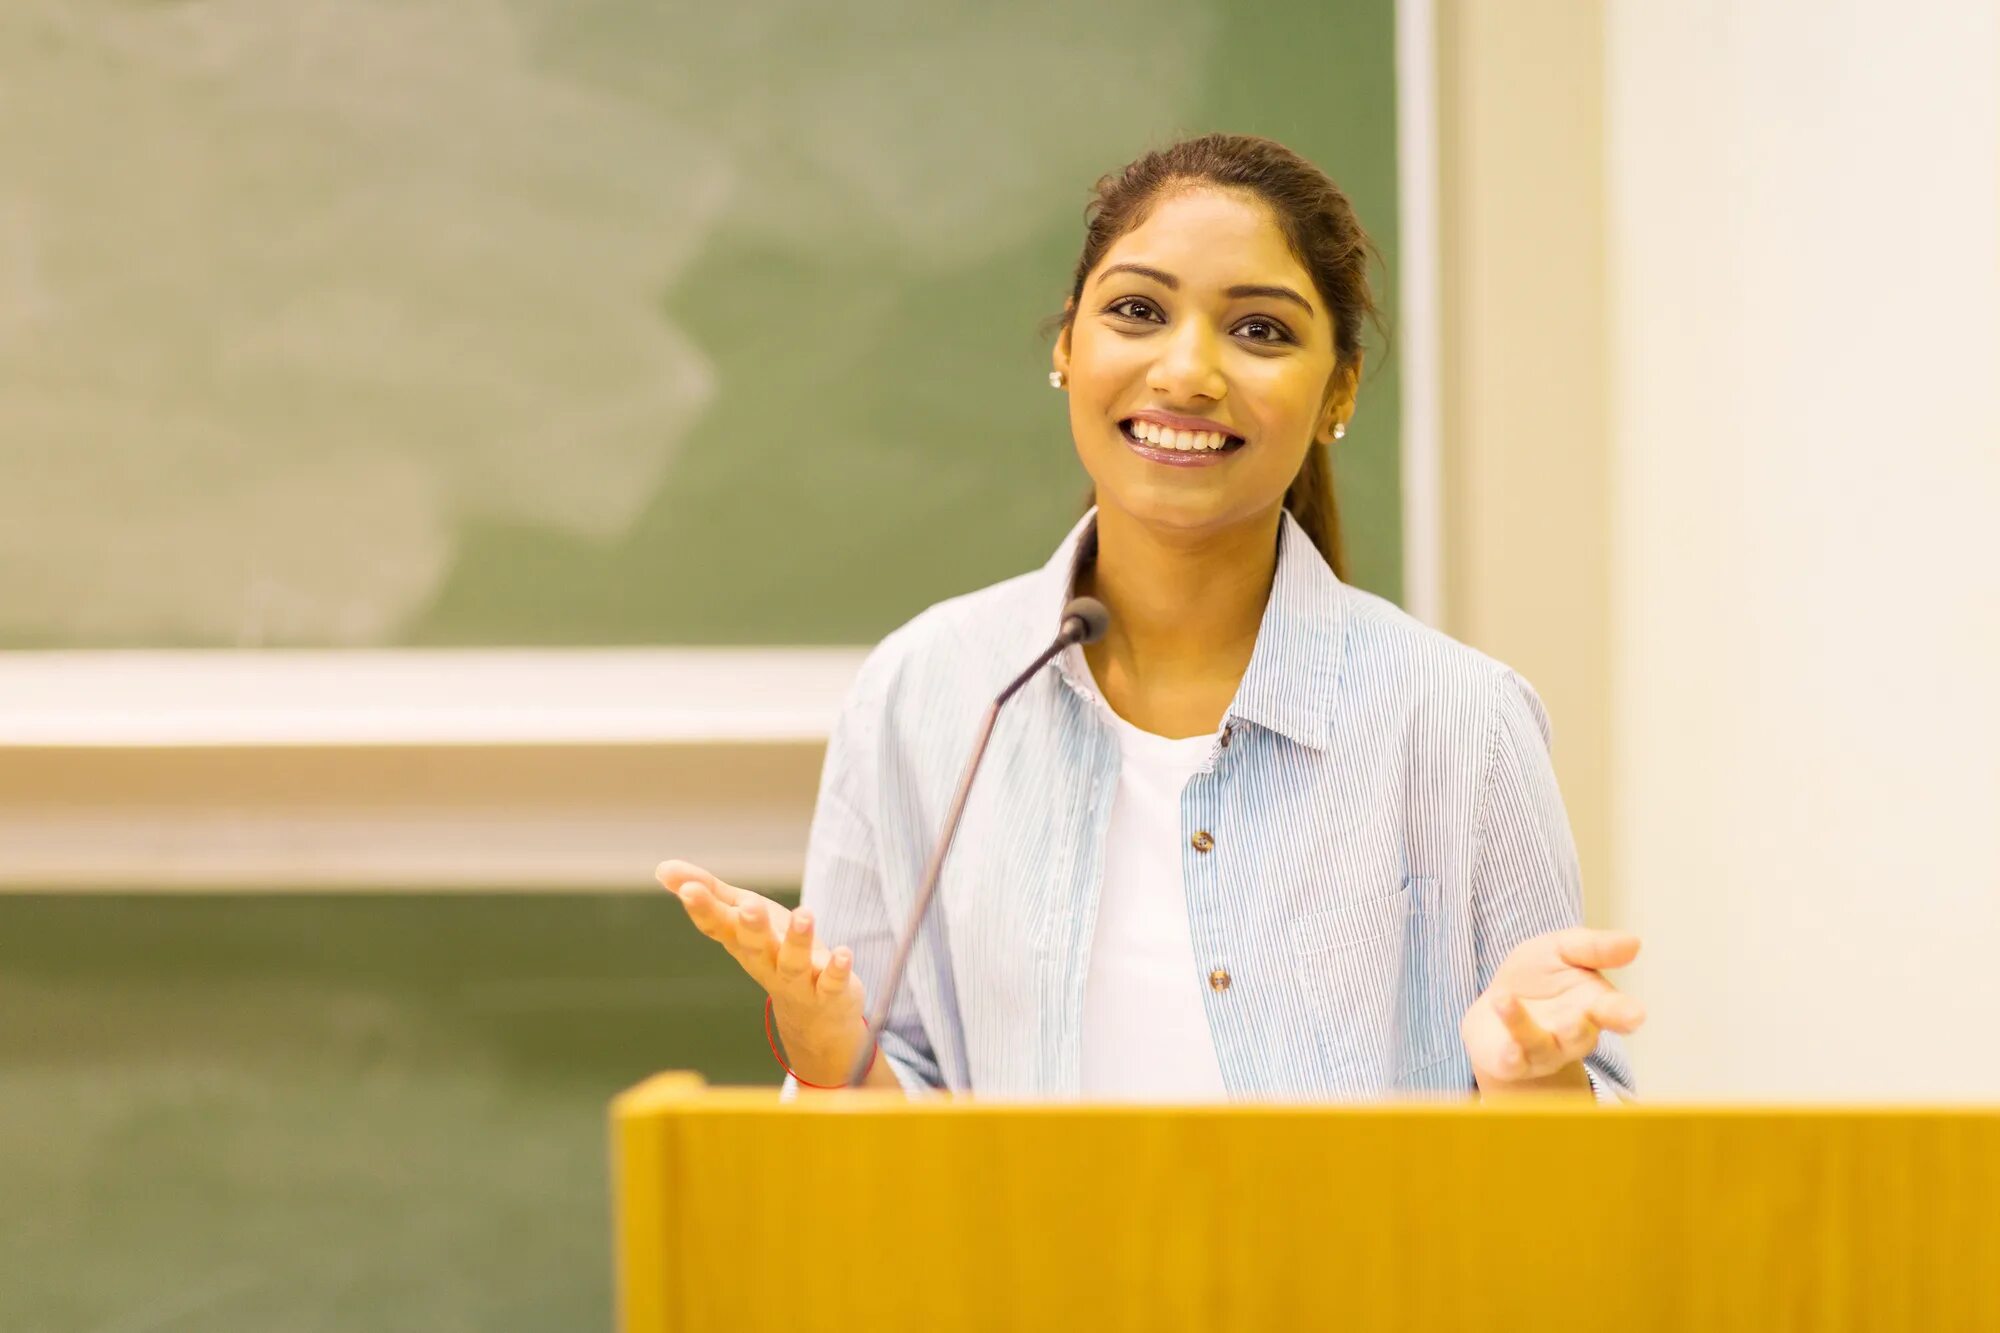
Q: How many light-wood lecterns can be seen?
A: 1